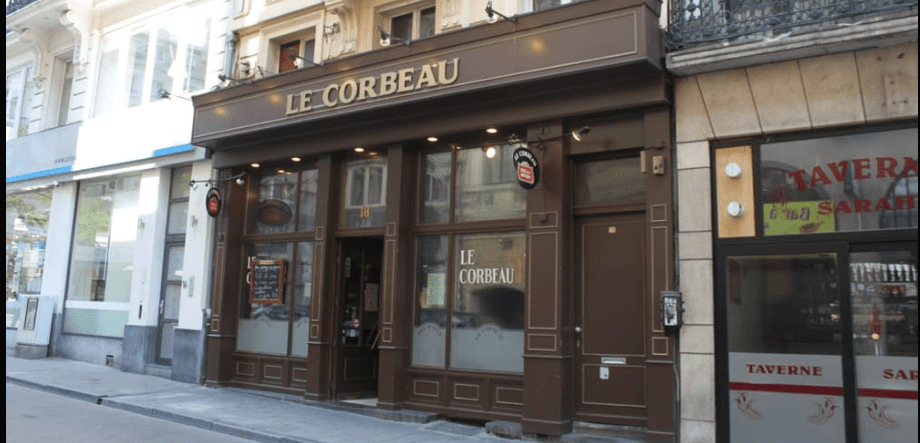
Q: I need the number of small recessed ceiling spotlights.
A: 5